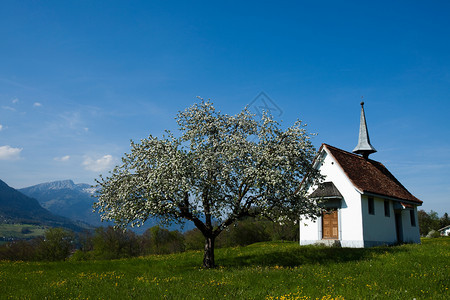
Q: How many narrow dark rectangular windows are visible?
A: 3